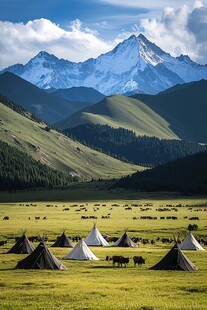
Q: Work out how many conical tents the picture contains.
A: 8